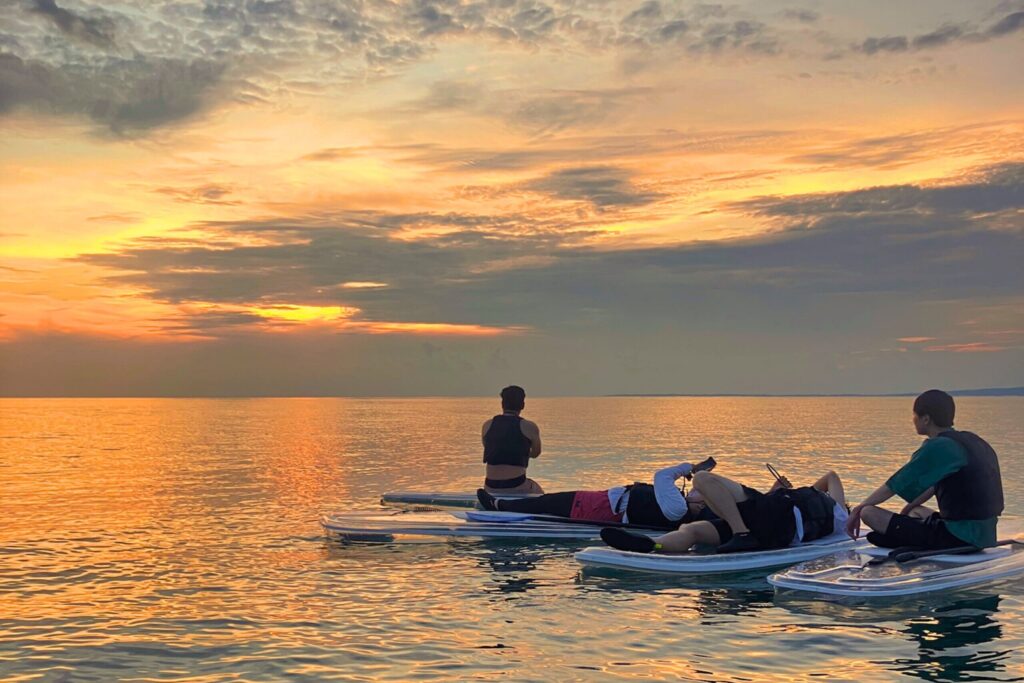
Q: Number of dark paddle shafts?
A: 2